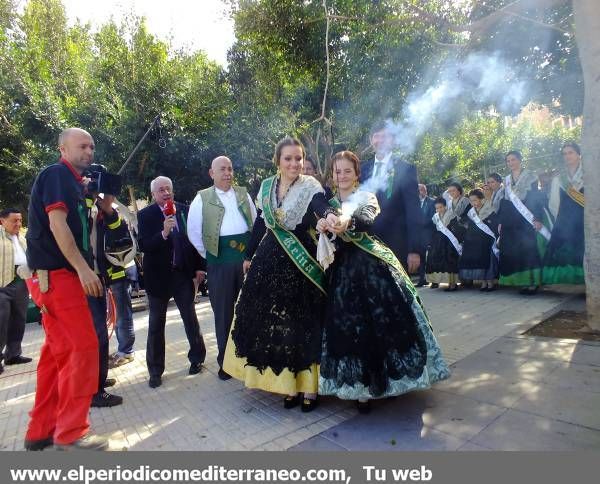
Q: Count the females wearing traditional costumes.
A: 8